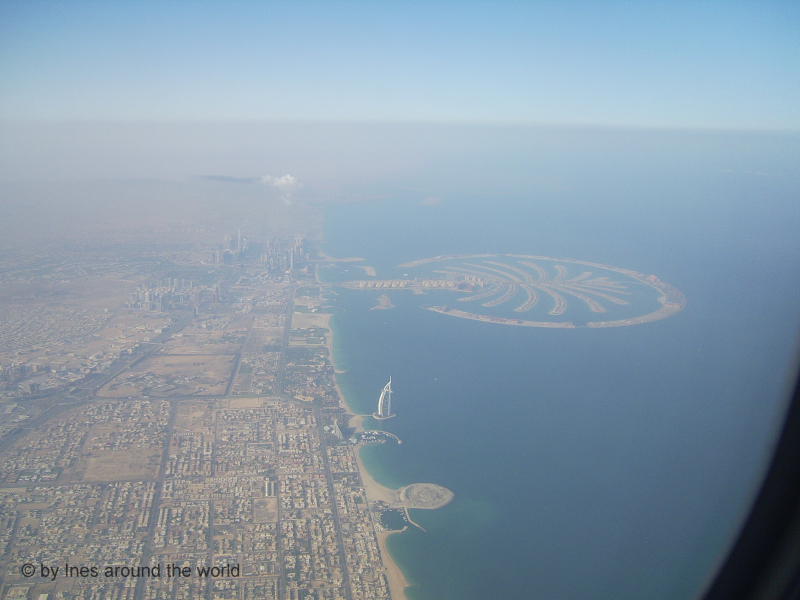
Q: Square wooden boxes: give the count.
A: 0